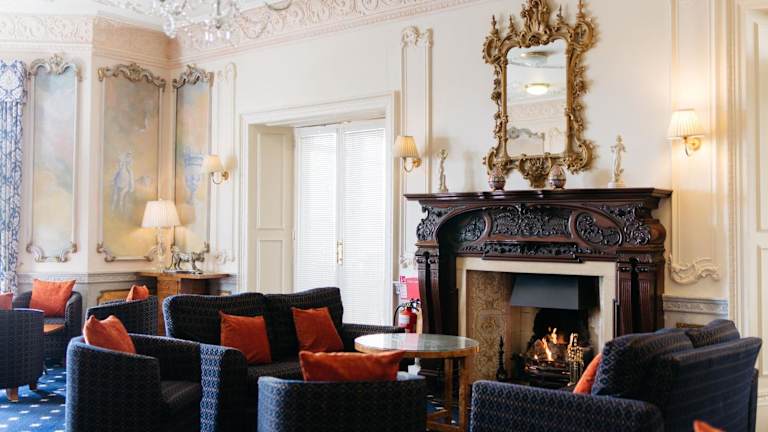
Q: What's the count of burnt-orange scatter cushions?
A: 9